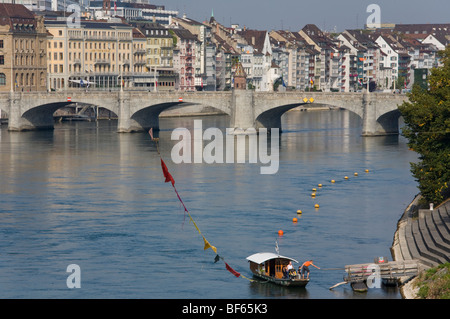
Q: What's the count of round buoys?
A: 11